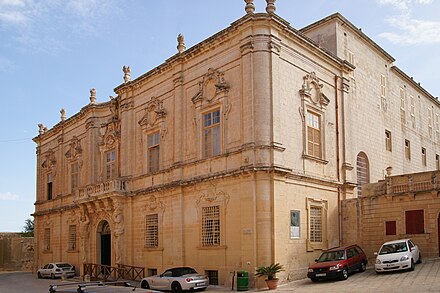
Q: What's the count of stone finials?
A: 7